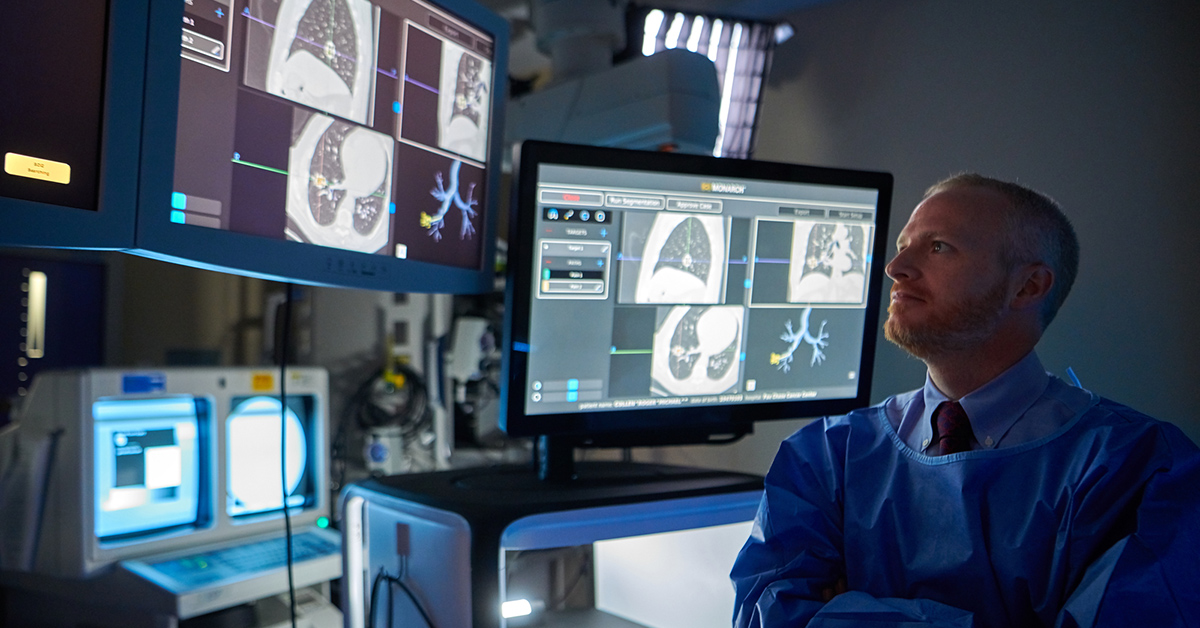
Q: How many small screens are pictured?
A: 2